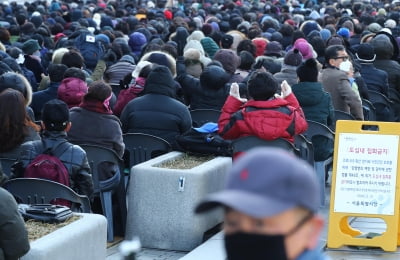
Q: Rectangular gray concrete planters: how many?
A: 2